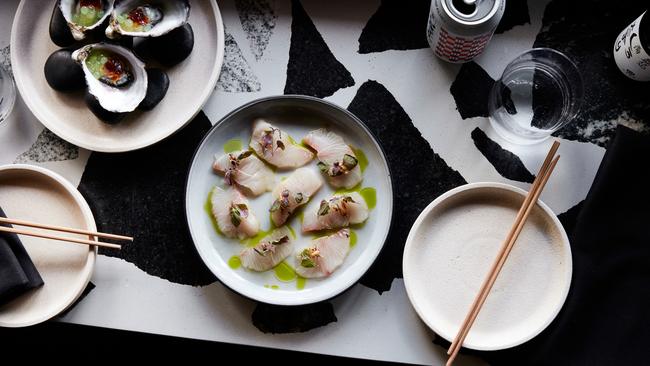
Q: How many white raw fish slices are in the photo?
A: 8